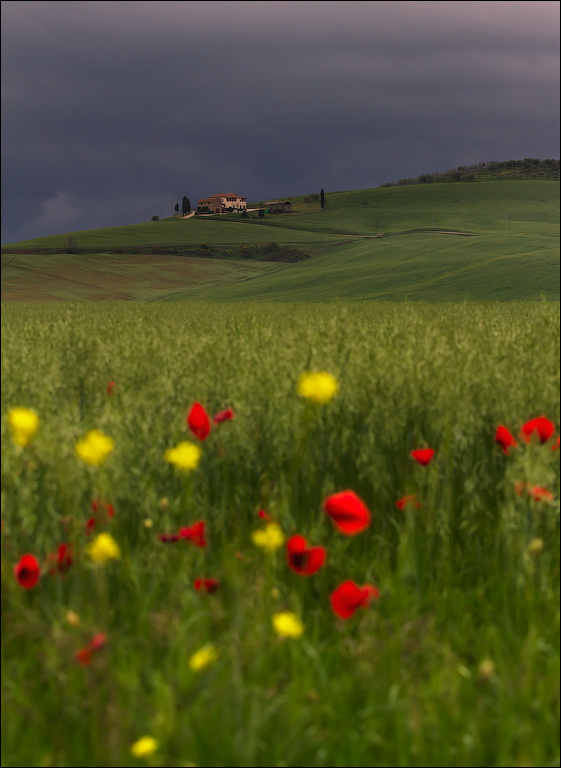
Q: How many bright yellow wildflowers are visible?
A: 9